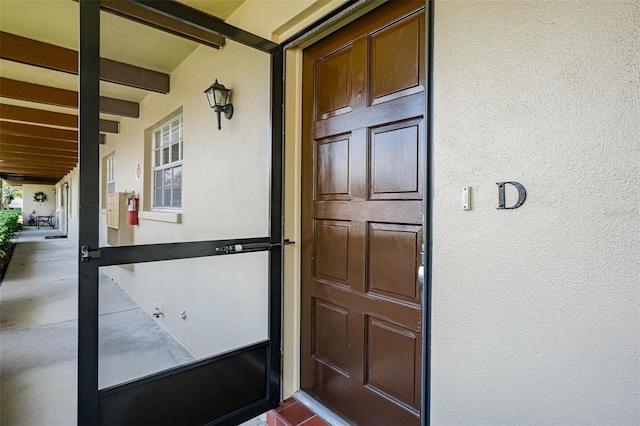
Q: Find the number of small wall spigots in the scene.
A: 2